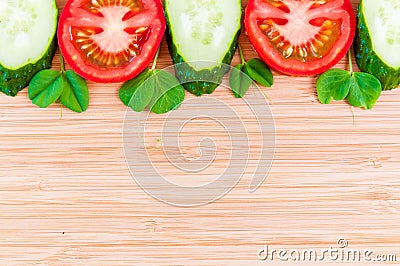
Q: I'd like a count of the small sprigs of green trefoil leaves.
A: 4